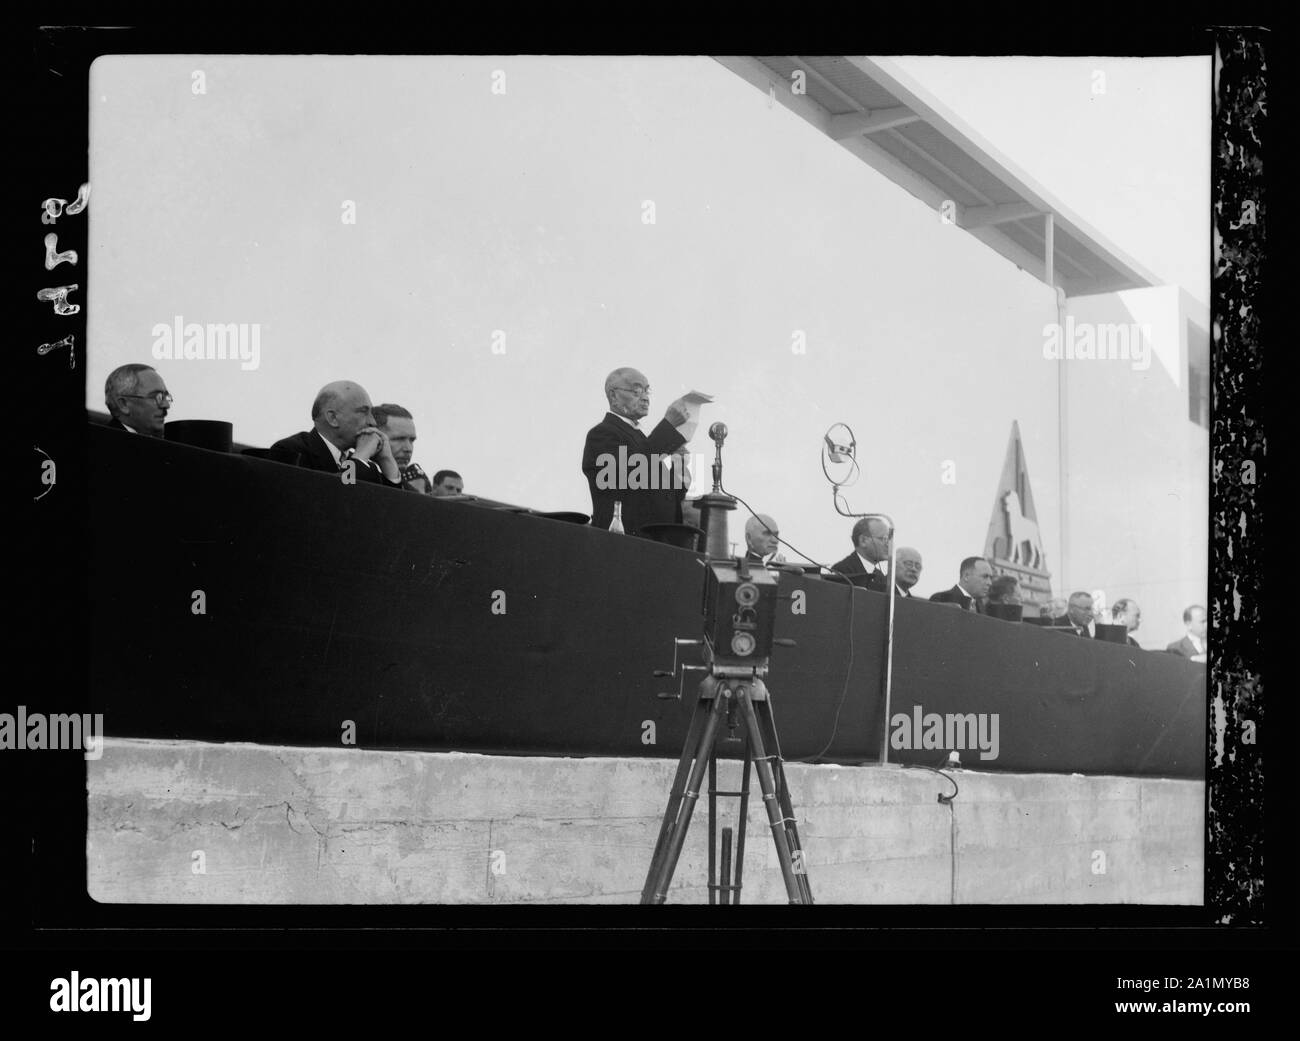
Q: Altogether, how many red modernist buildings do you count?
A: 0